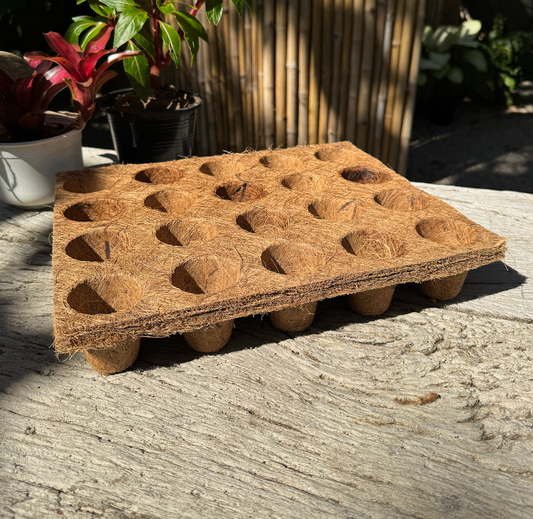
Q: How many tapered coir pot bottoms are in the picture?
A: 5